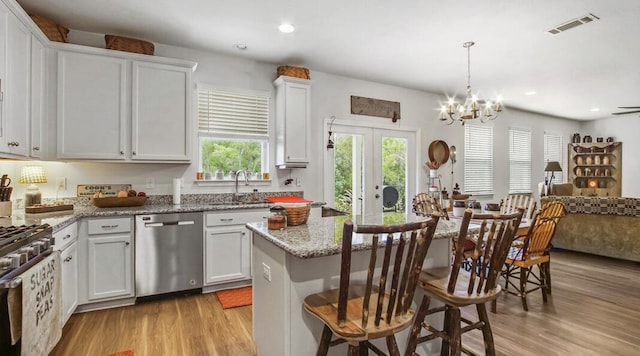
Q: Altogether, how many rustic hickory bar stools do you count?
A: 2